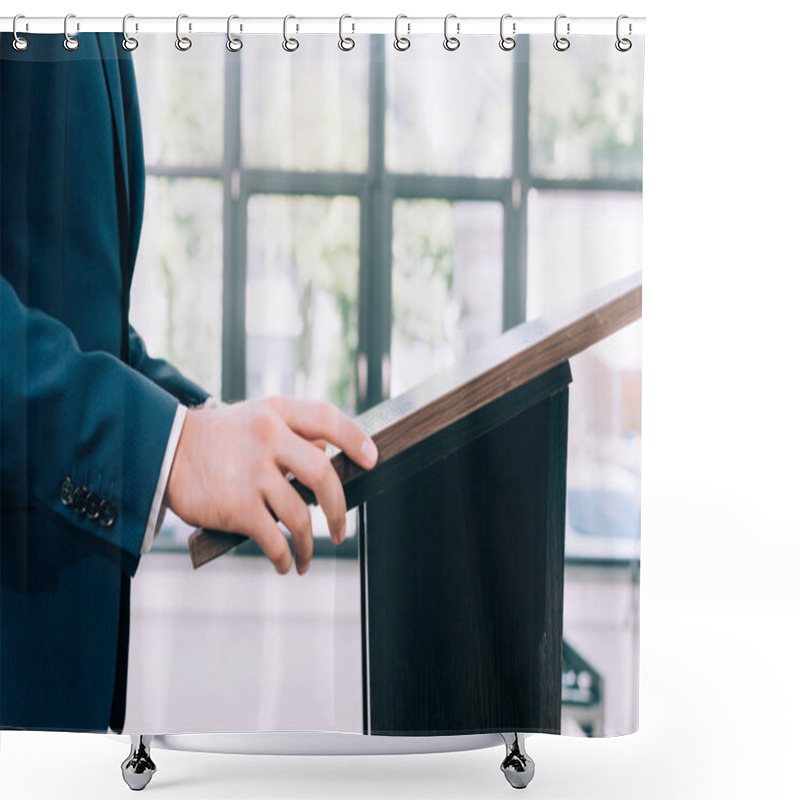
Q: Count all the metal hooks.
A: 12